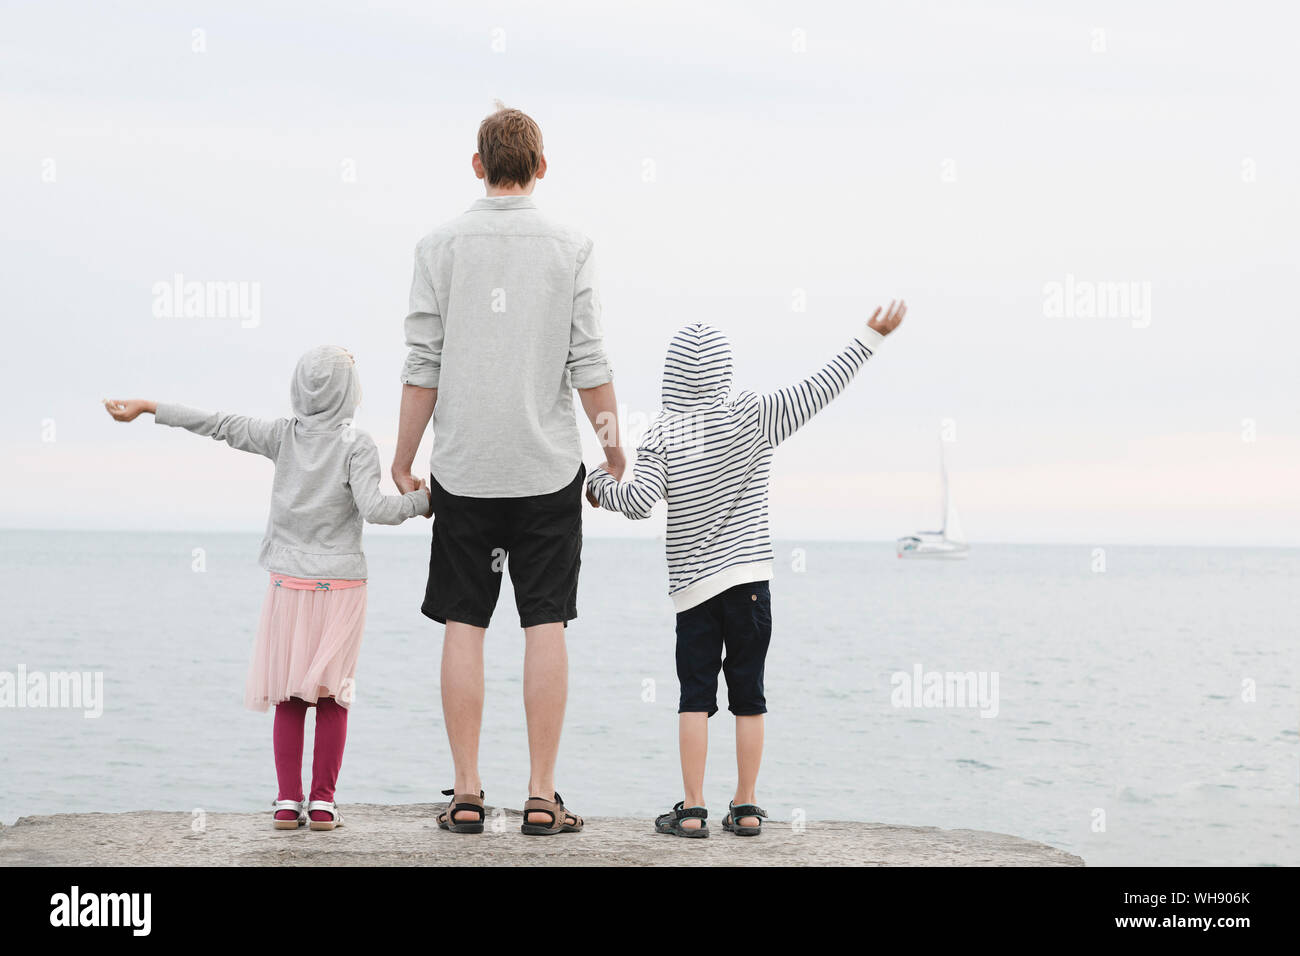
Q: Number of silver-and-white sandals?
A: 2